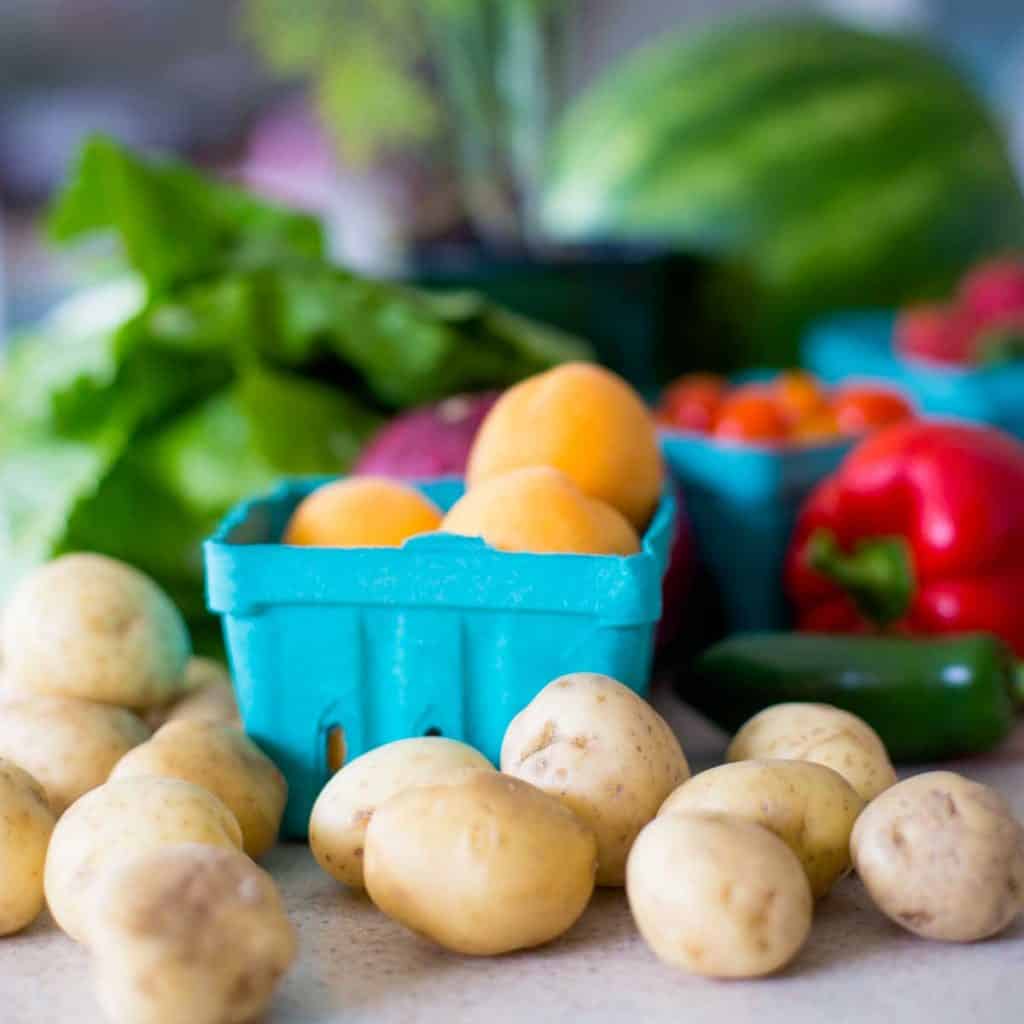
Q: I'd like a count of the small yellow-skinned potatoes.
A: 14